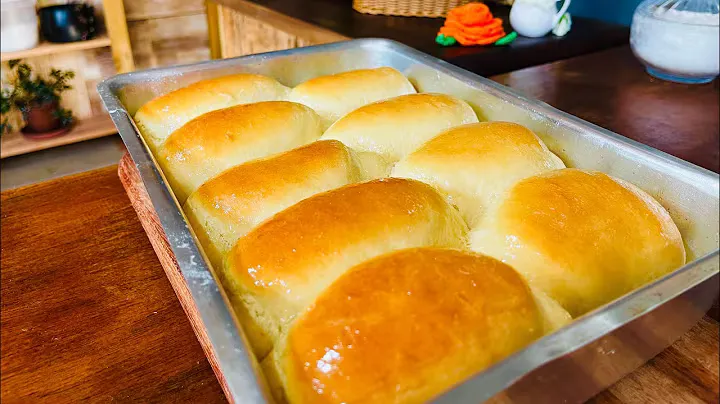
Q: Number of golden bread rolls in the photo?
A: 9